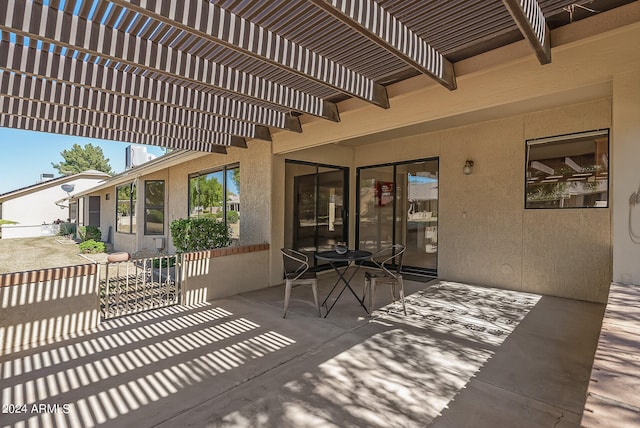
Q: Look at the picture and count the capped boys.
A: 0